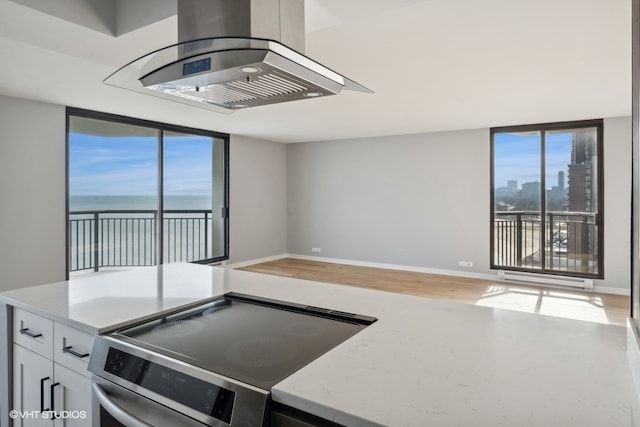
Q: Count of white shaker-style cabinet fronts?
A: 4